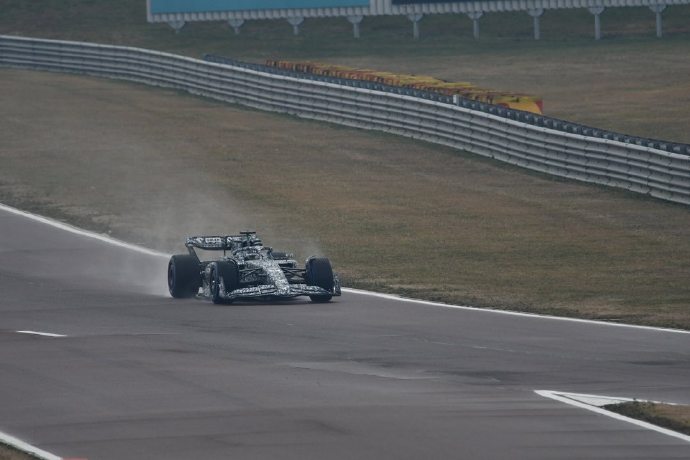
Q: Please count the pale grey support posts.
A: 9